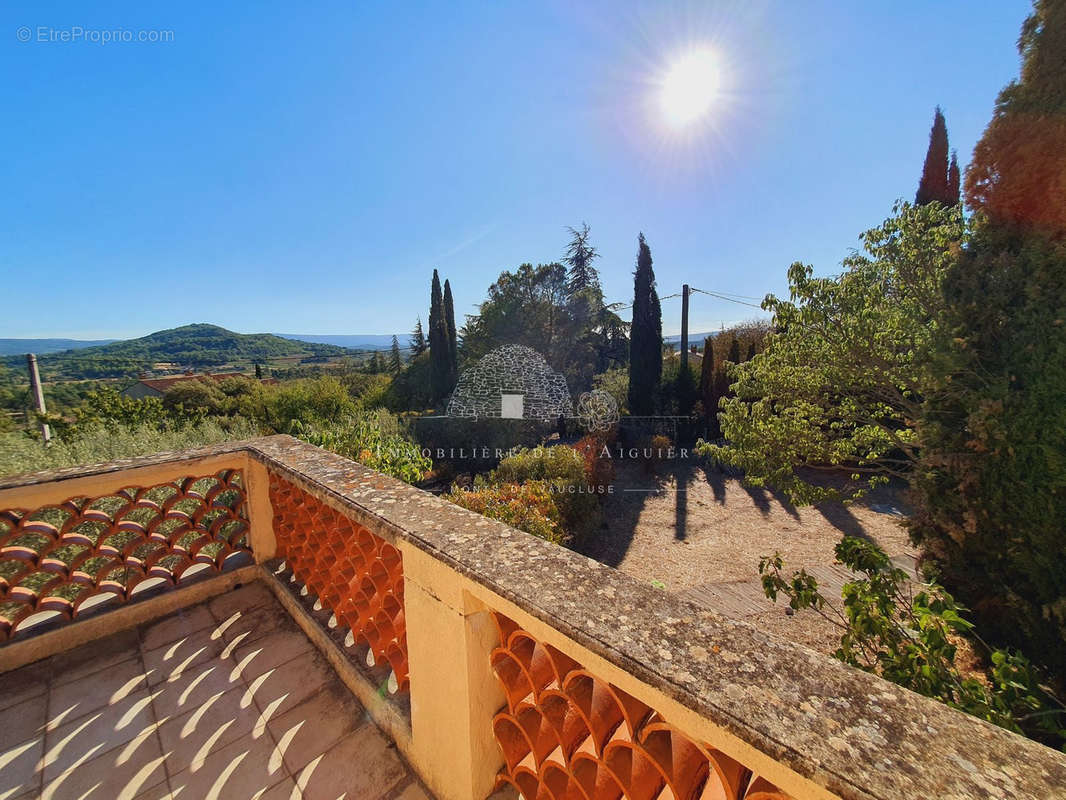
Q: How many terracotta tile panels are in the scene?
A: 3